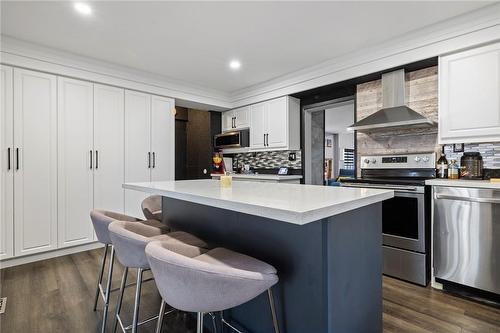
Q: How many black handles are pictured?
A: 10